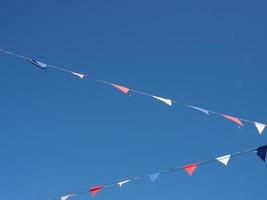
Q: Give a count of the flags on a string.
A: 14